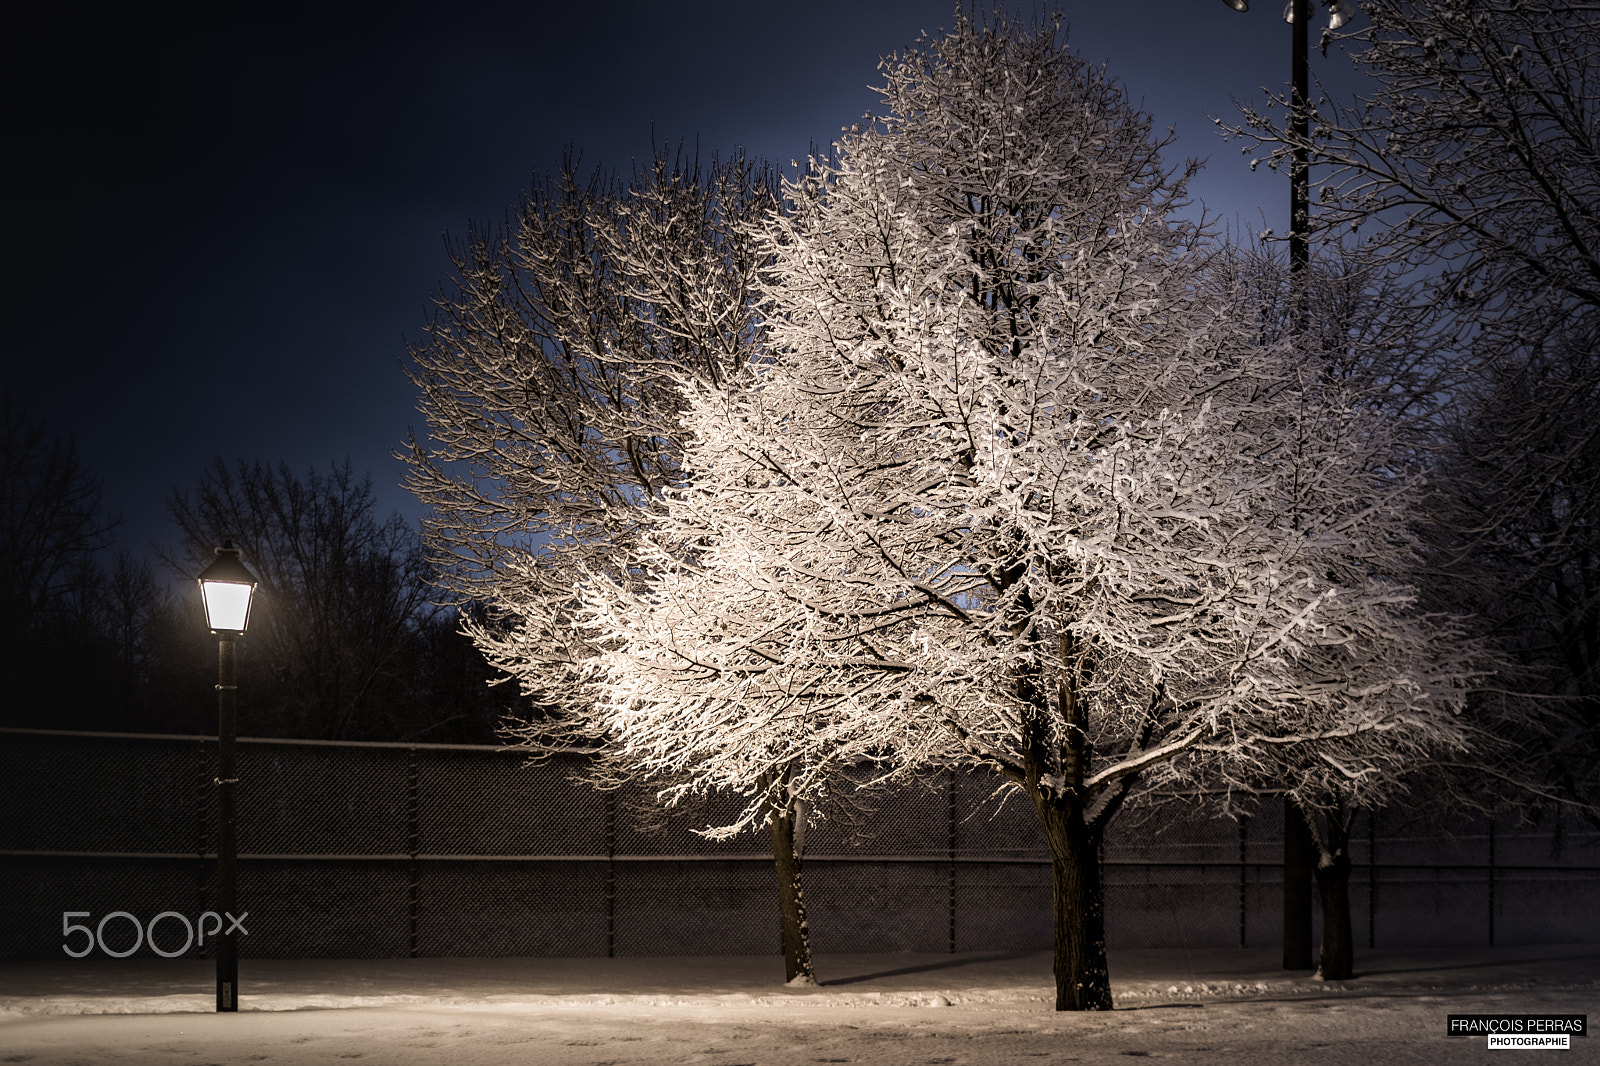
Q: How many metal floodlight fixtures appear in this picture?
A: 3